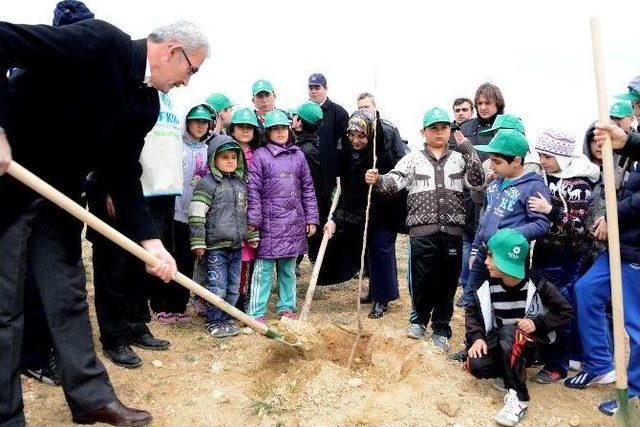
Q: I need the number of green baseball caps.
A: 13